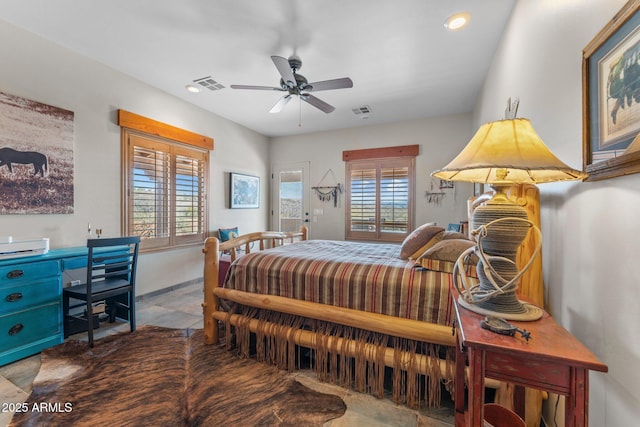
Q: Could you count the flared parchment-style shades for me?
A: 1